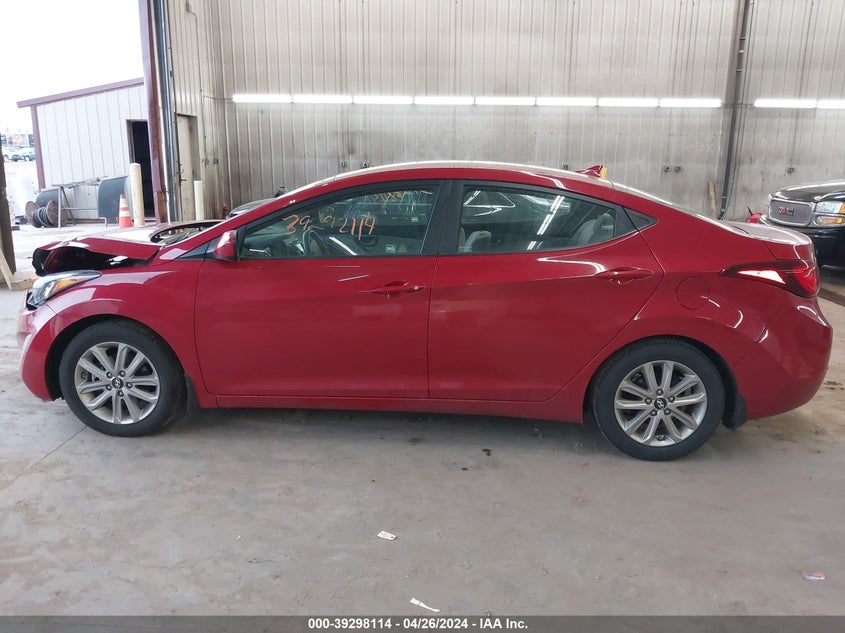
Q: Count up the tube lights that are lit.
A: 10